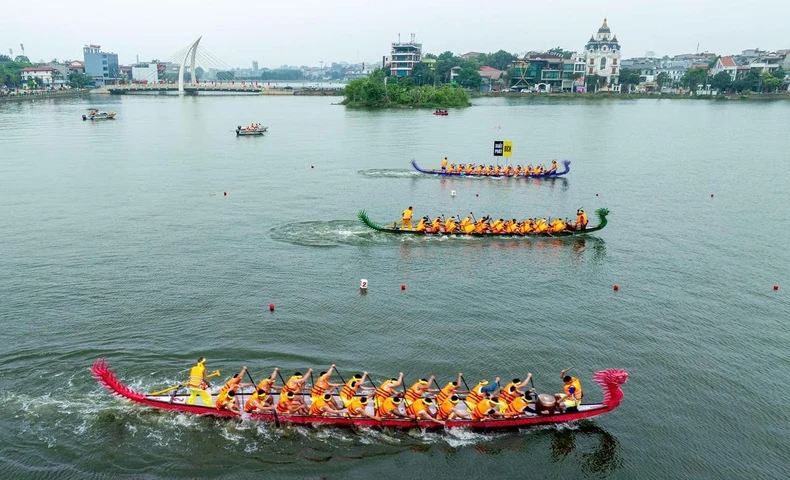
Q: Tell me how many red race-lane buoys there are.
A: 9